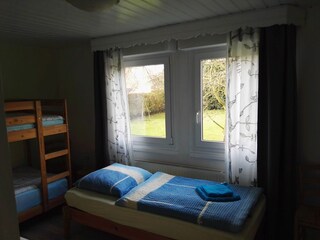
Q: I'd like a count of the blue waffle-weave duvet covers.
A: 1